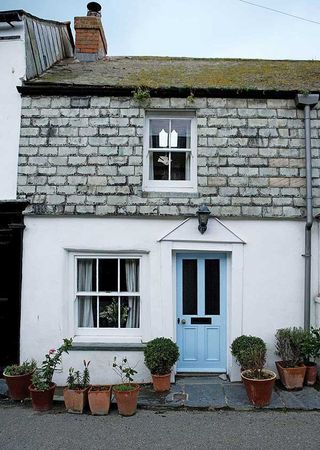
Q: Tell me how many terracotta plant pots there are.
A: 9